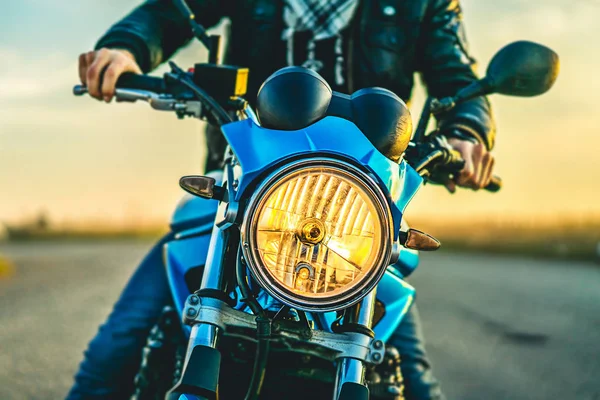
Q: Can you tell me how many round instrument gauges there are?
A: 2